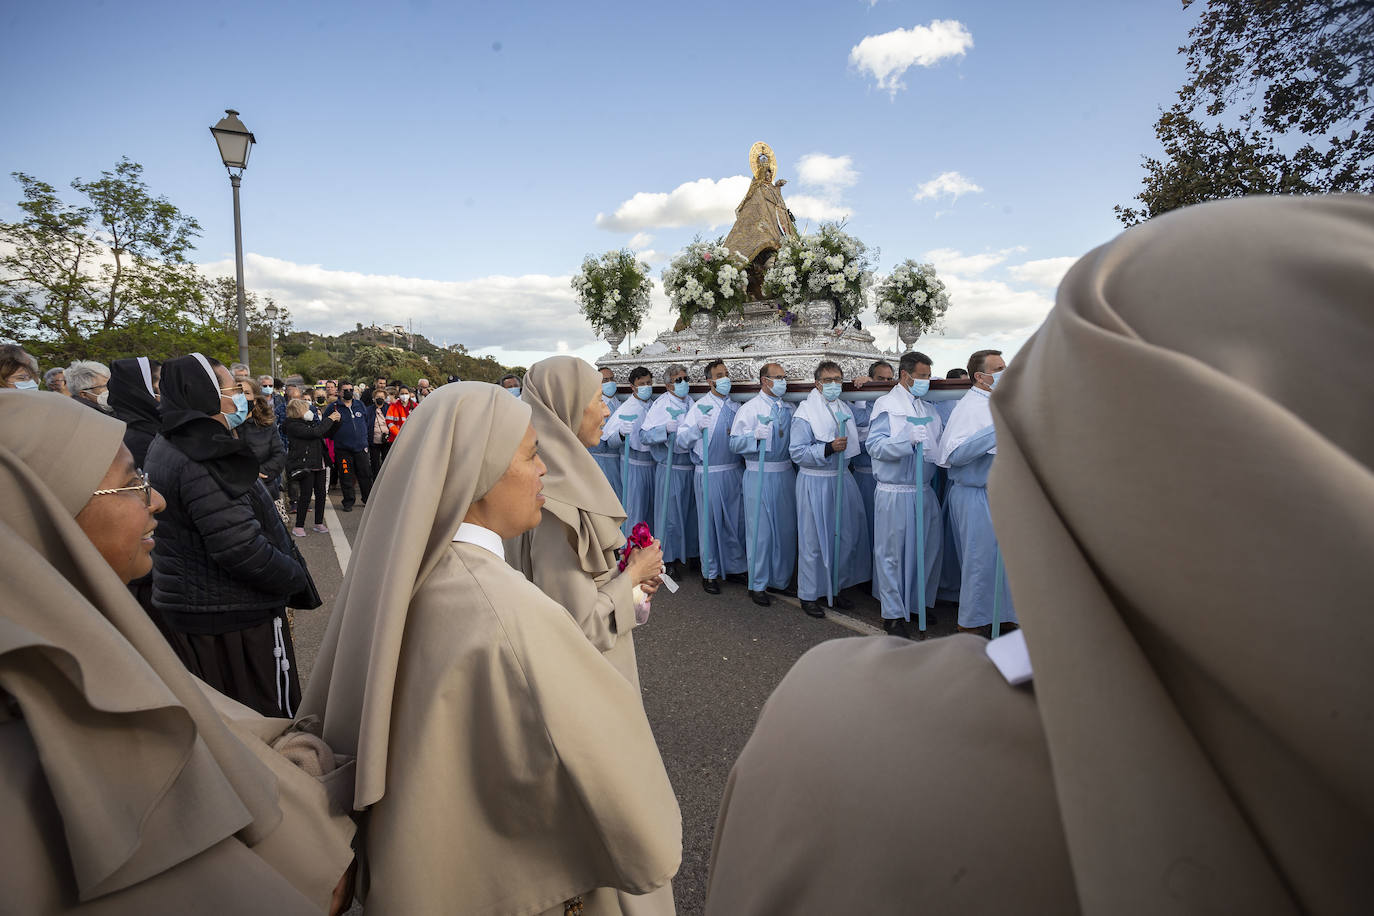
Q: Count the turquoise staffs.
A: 7